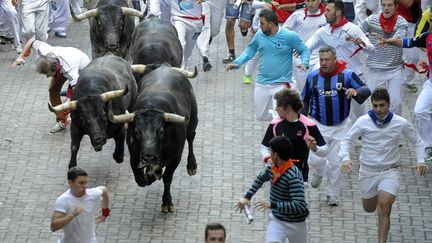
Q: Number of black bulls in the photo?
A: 4